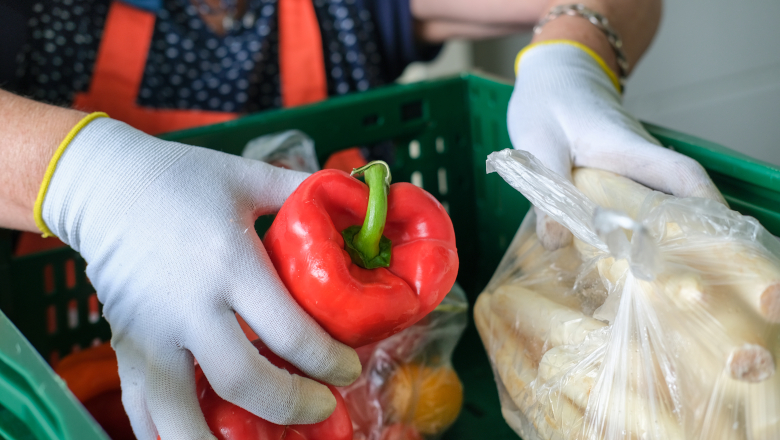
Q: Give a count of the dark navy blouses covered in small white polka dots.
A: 1